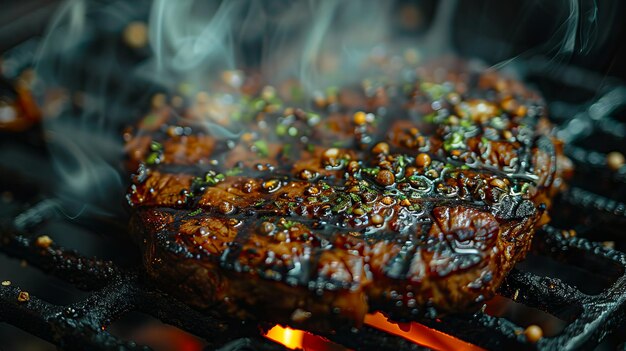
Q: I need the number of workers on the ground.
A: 0